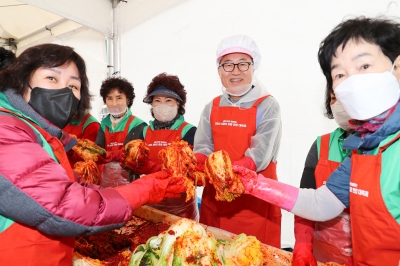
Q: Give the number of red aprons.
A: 7